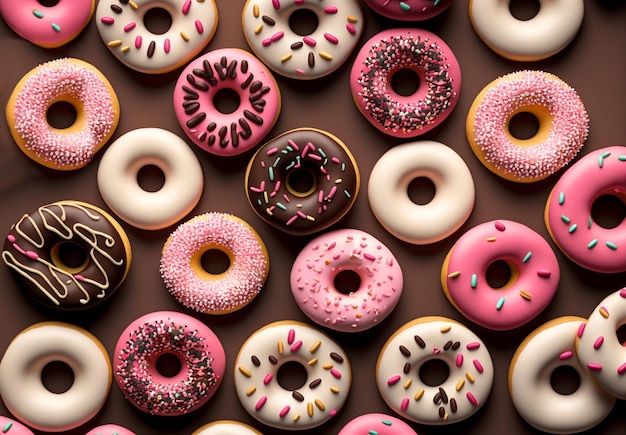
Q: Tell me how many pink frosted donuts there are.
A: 14